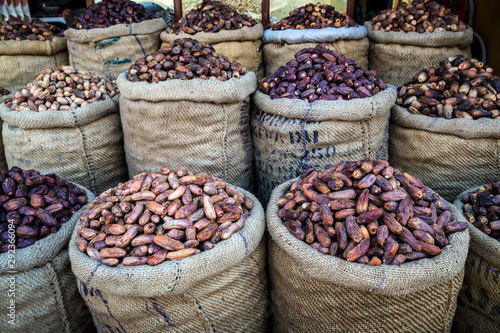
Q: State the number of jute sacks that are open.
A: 14